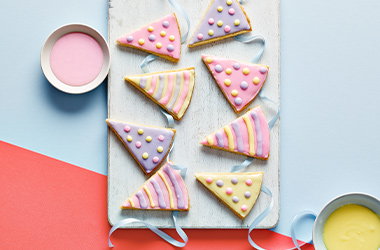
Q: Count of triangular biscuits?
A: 8